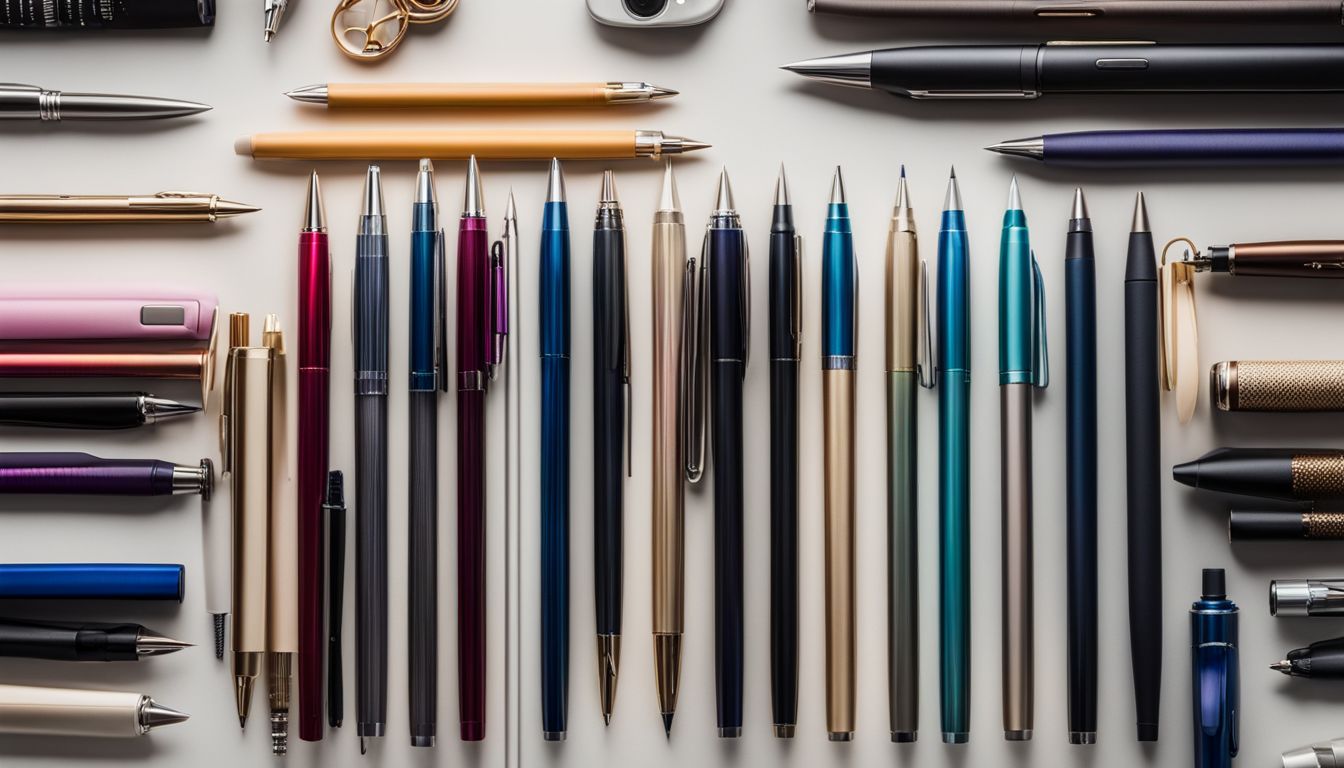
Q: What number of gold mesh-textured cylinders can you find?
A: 3